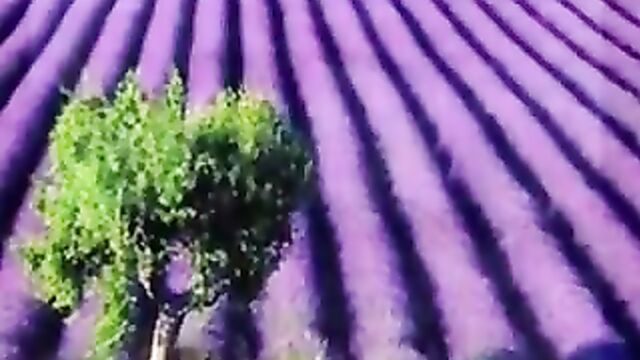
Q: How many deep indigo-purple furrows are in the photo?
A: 15